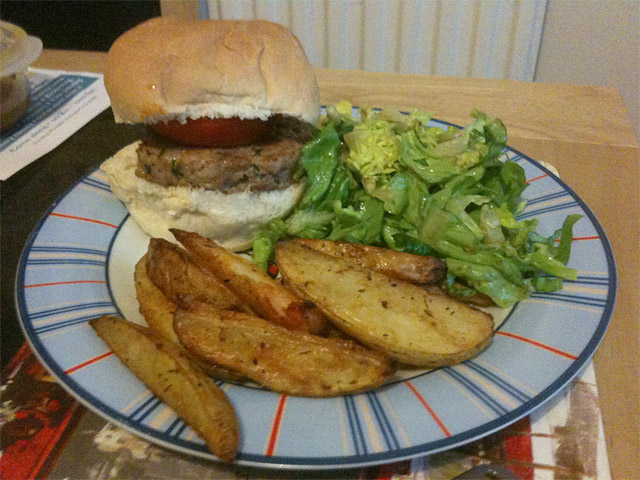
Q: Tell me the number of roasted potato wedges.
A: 7